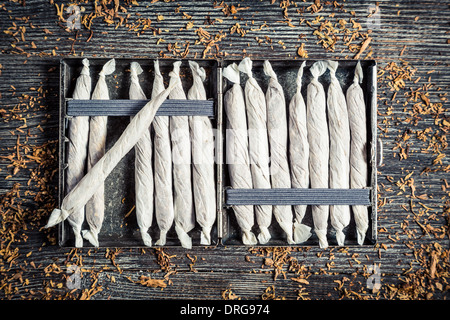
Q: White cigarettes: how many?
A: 14